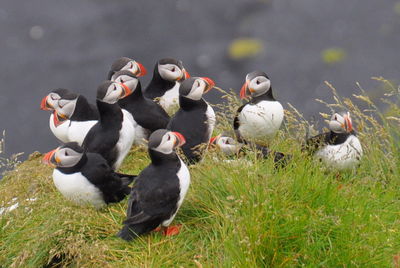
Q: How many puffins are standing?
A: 11